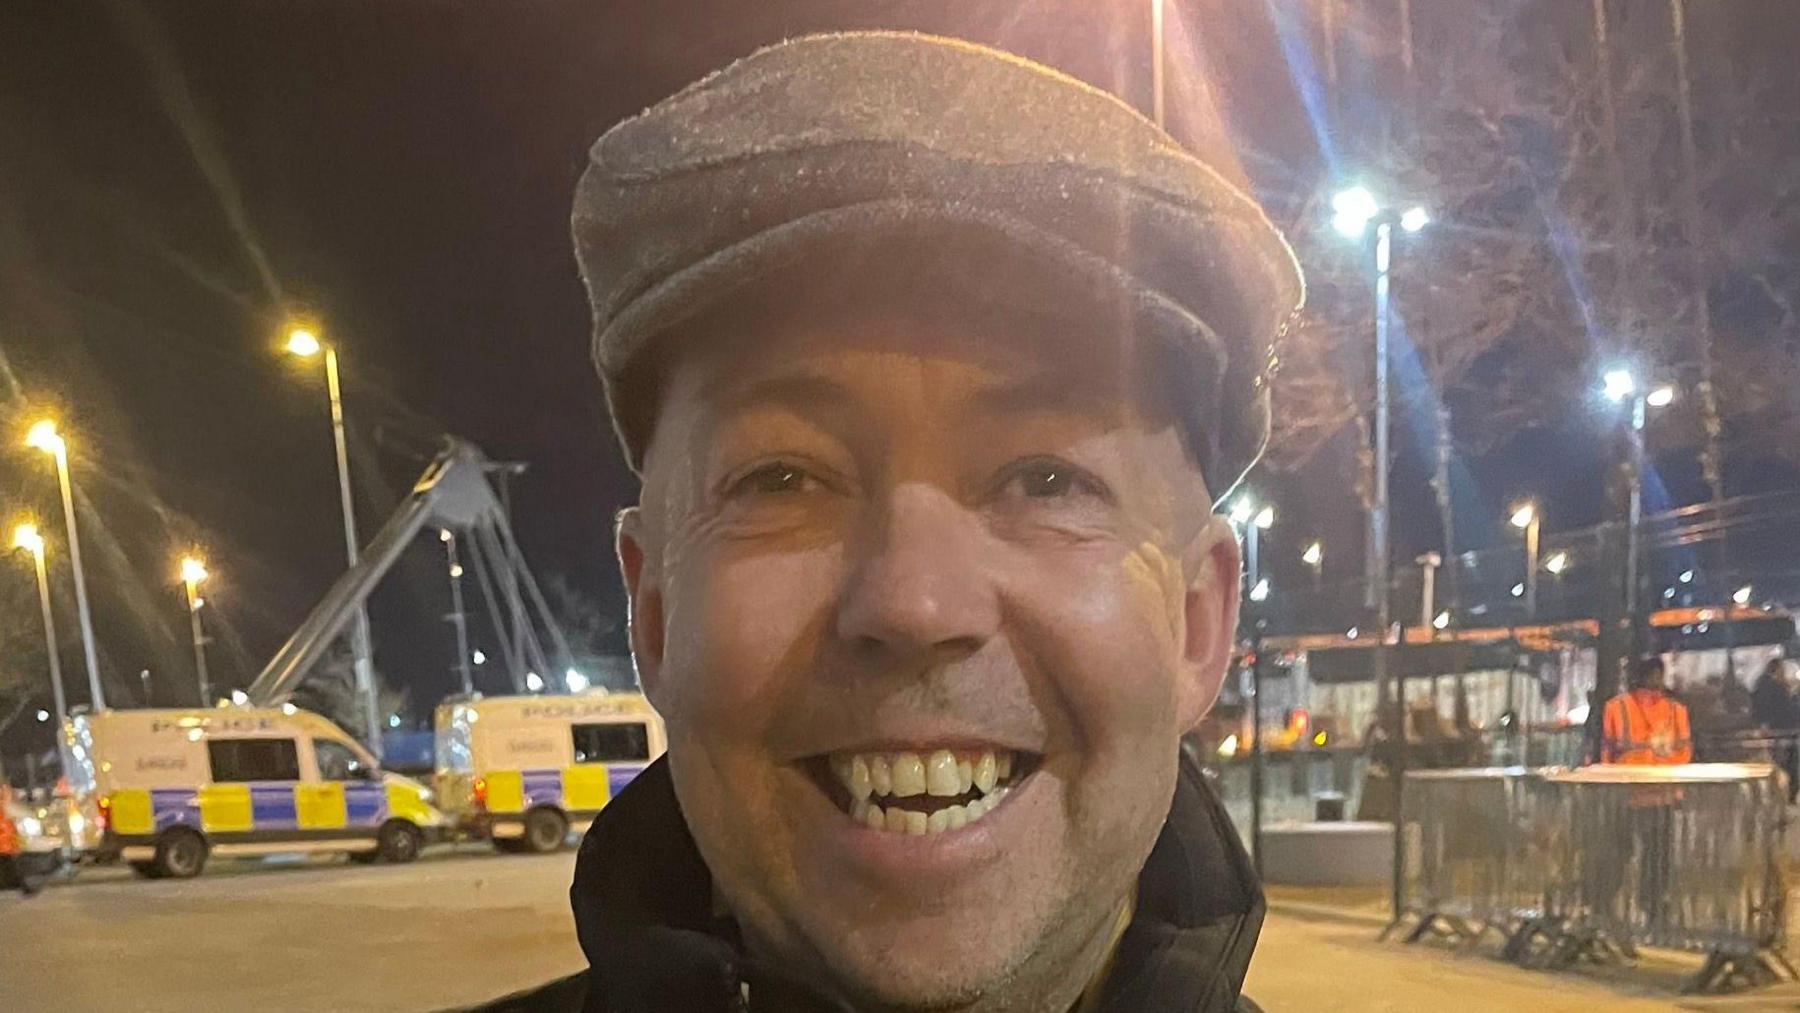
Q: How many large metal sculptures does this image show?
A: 1